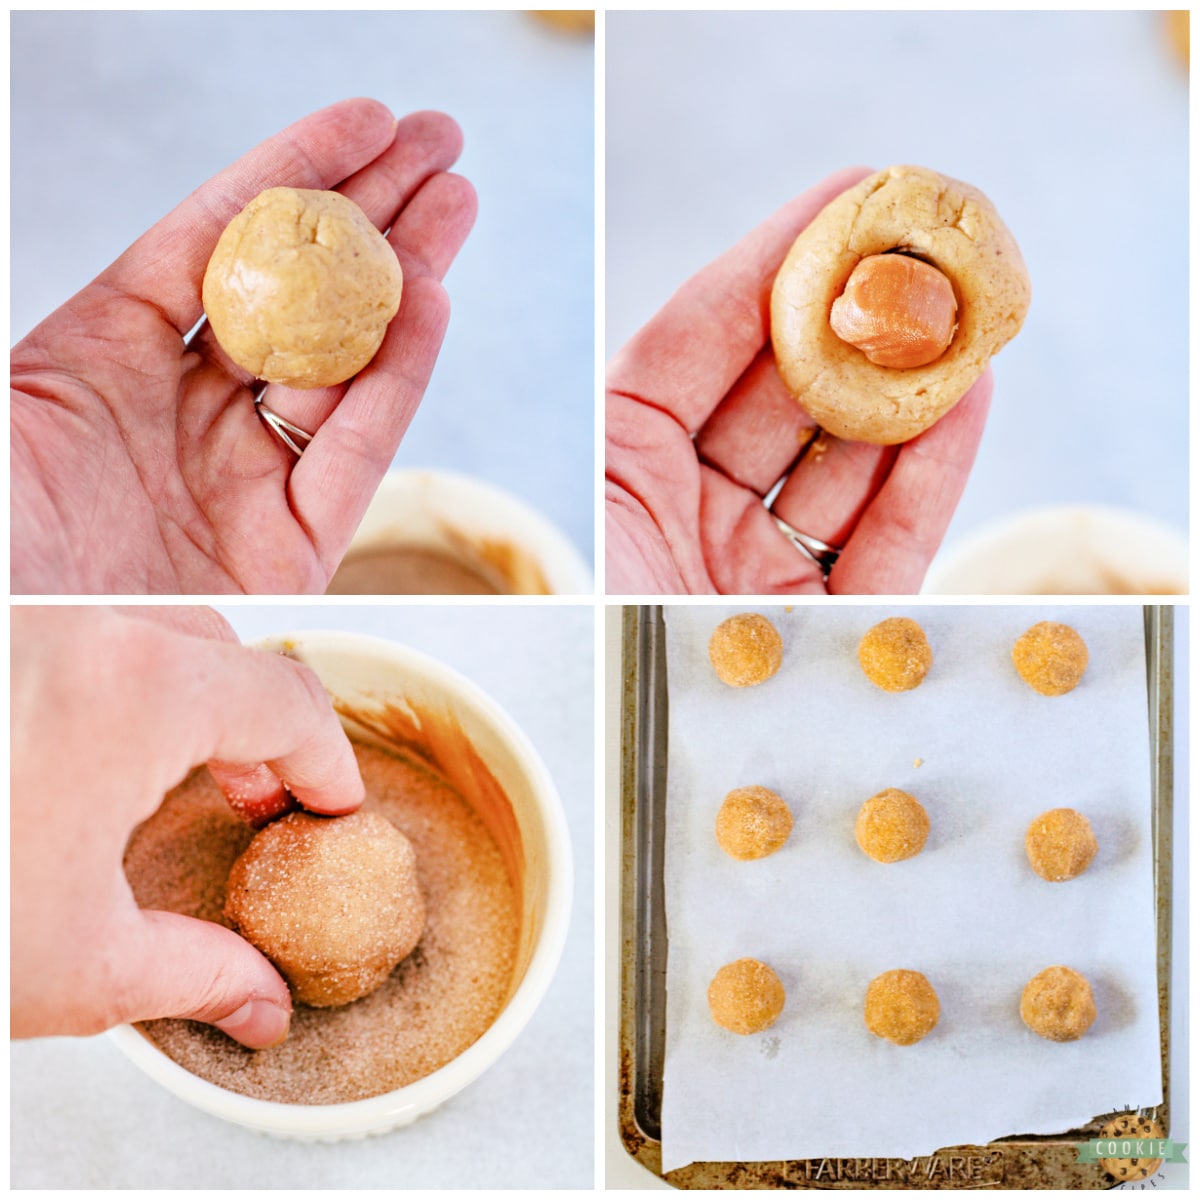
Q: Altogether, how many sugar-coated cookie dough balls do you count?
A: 10